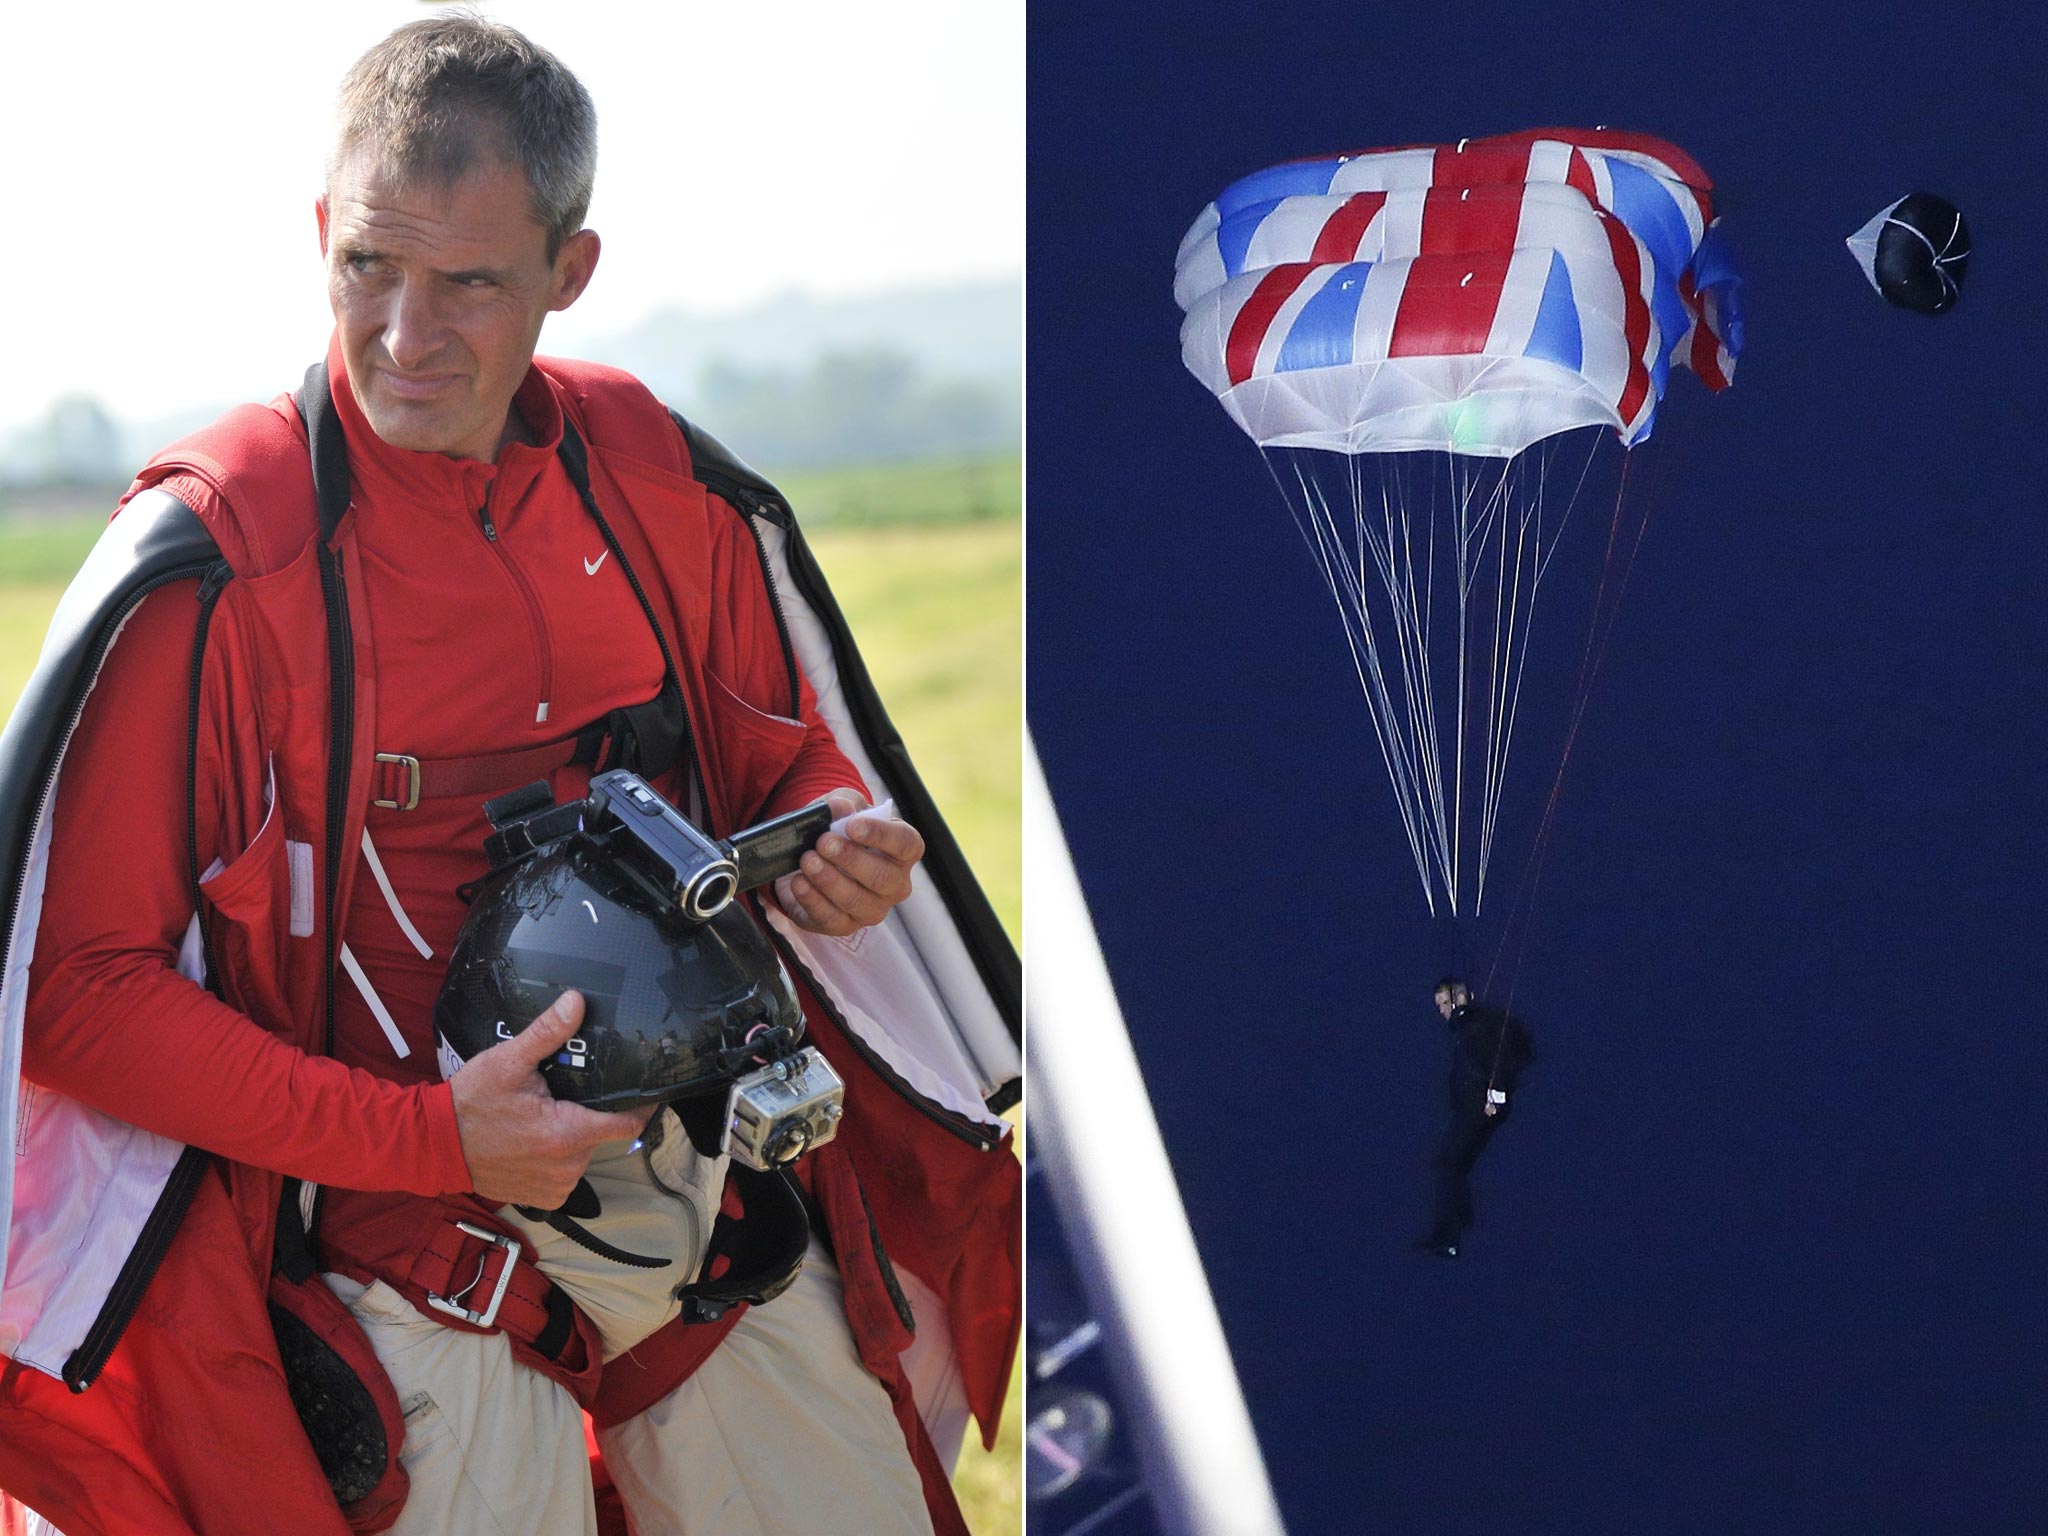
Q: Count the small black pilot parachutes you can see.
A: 1